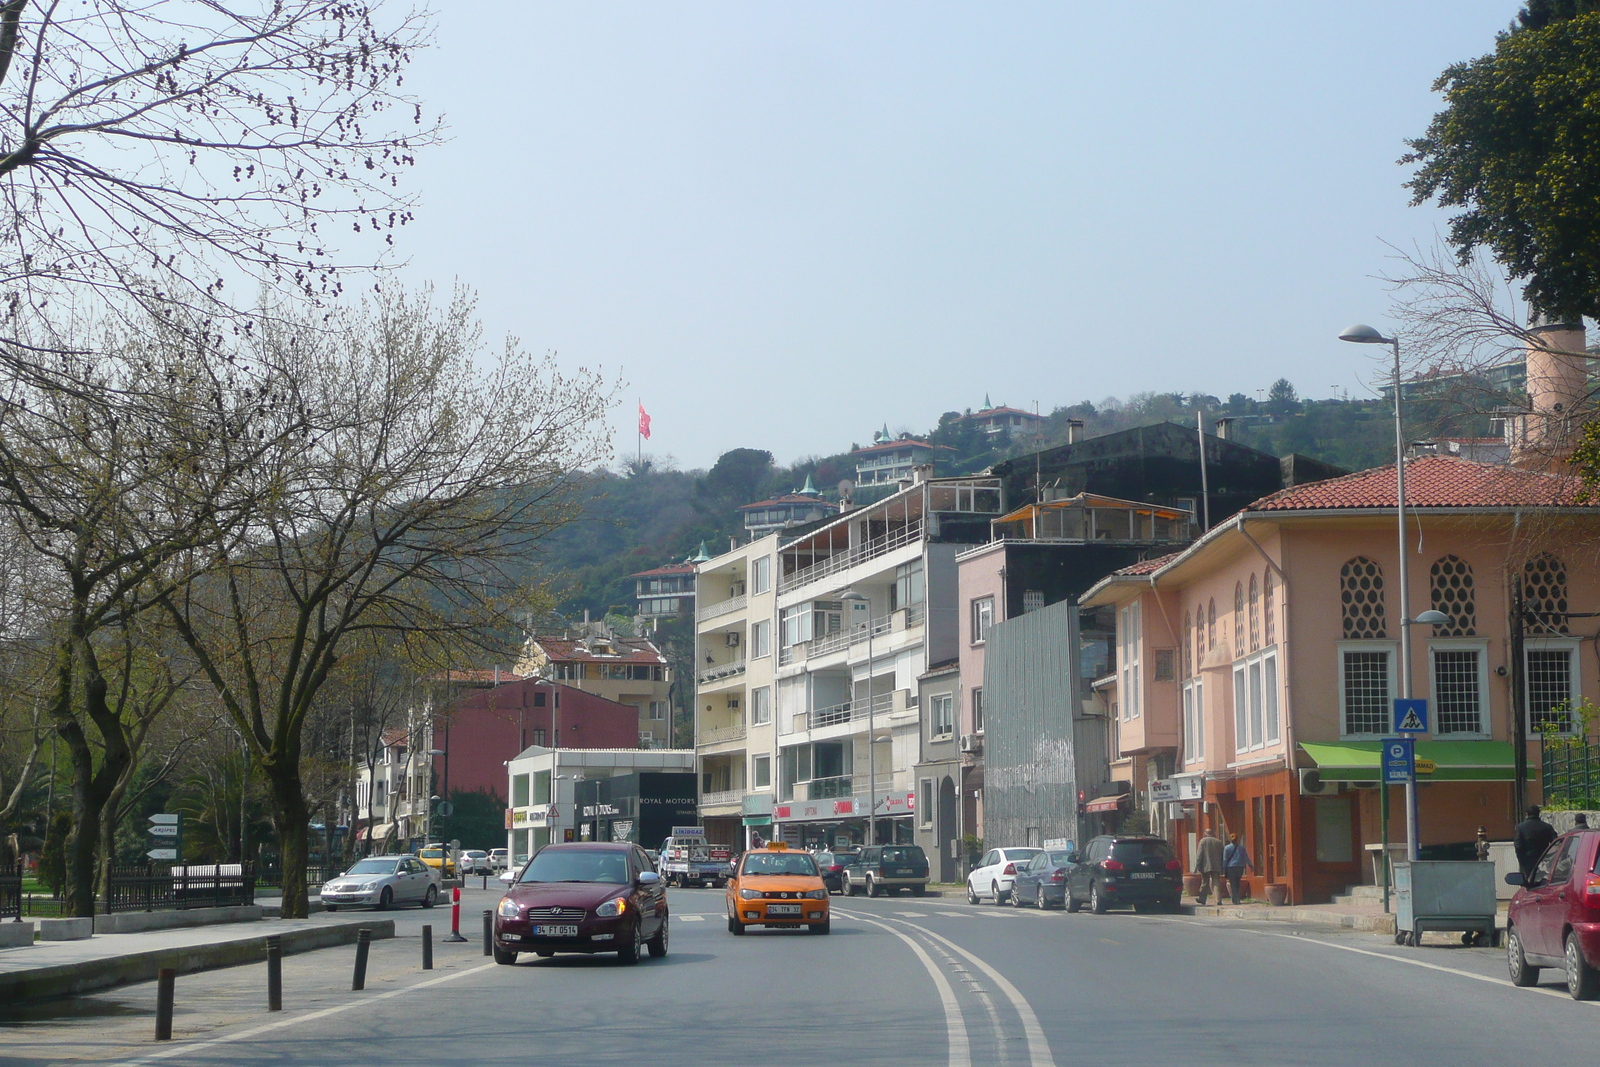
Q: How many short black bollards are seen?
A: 5